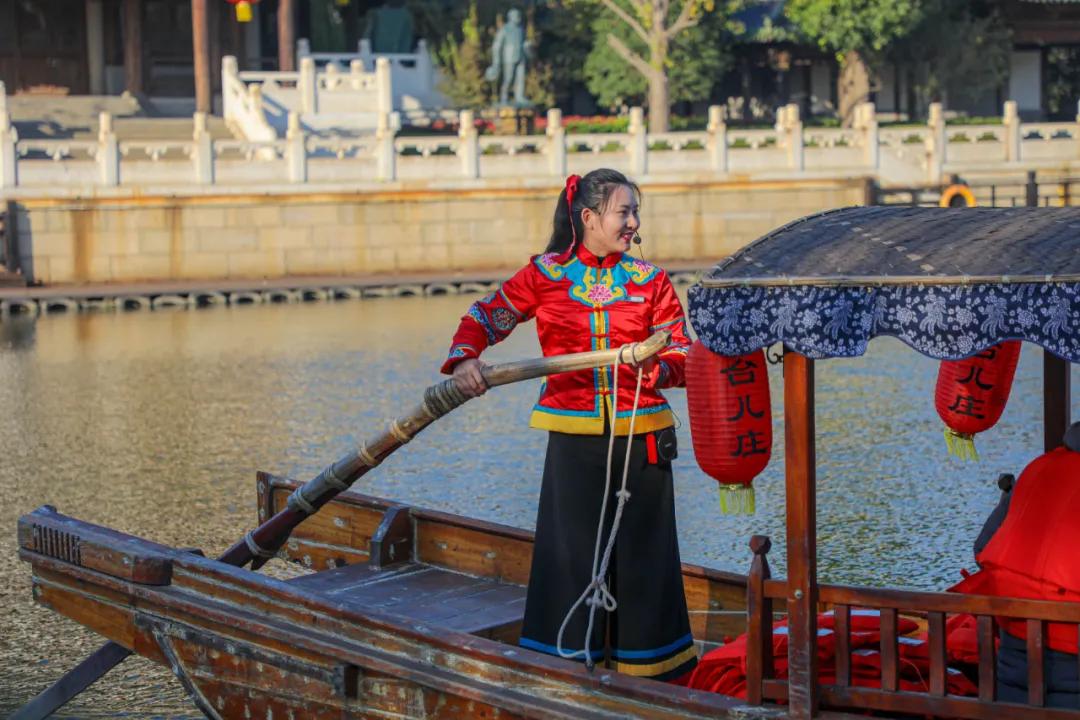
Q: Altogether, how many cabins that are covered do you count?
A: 1